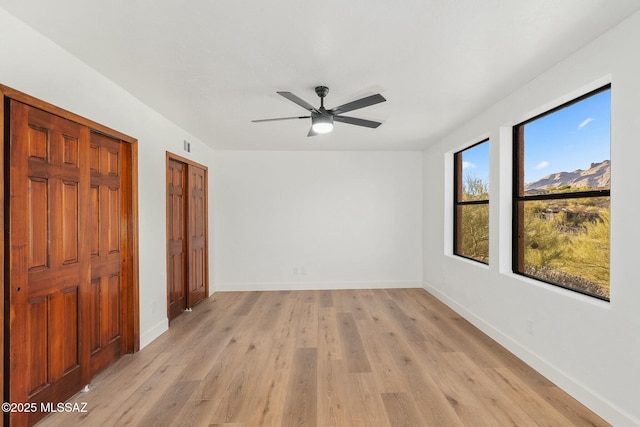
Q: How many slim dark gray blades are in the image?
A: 5